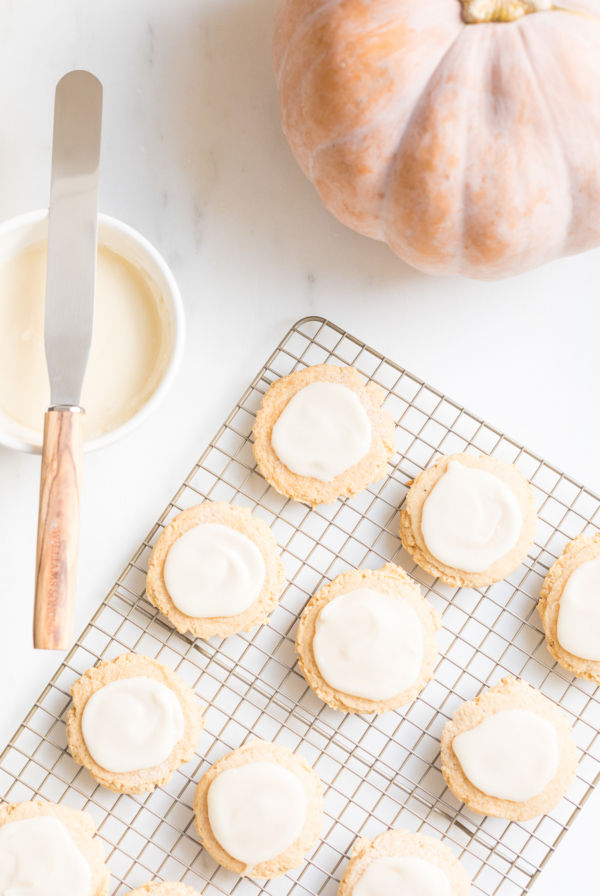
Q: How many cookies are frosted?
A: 10